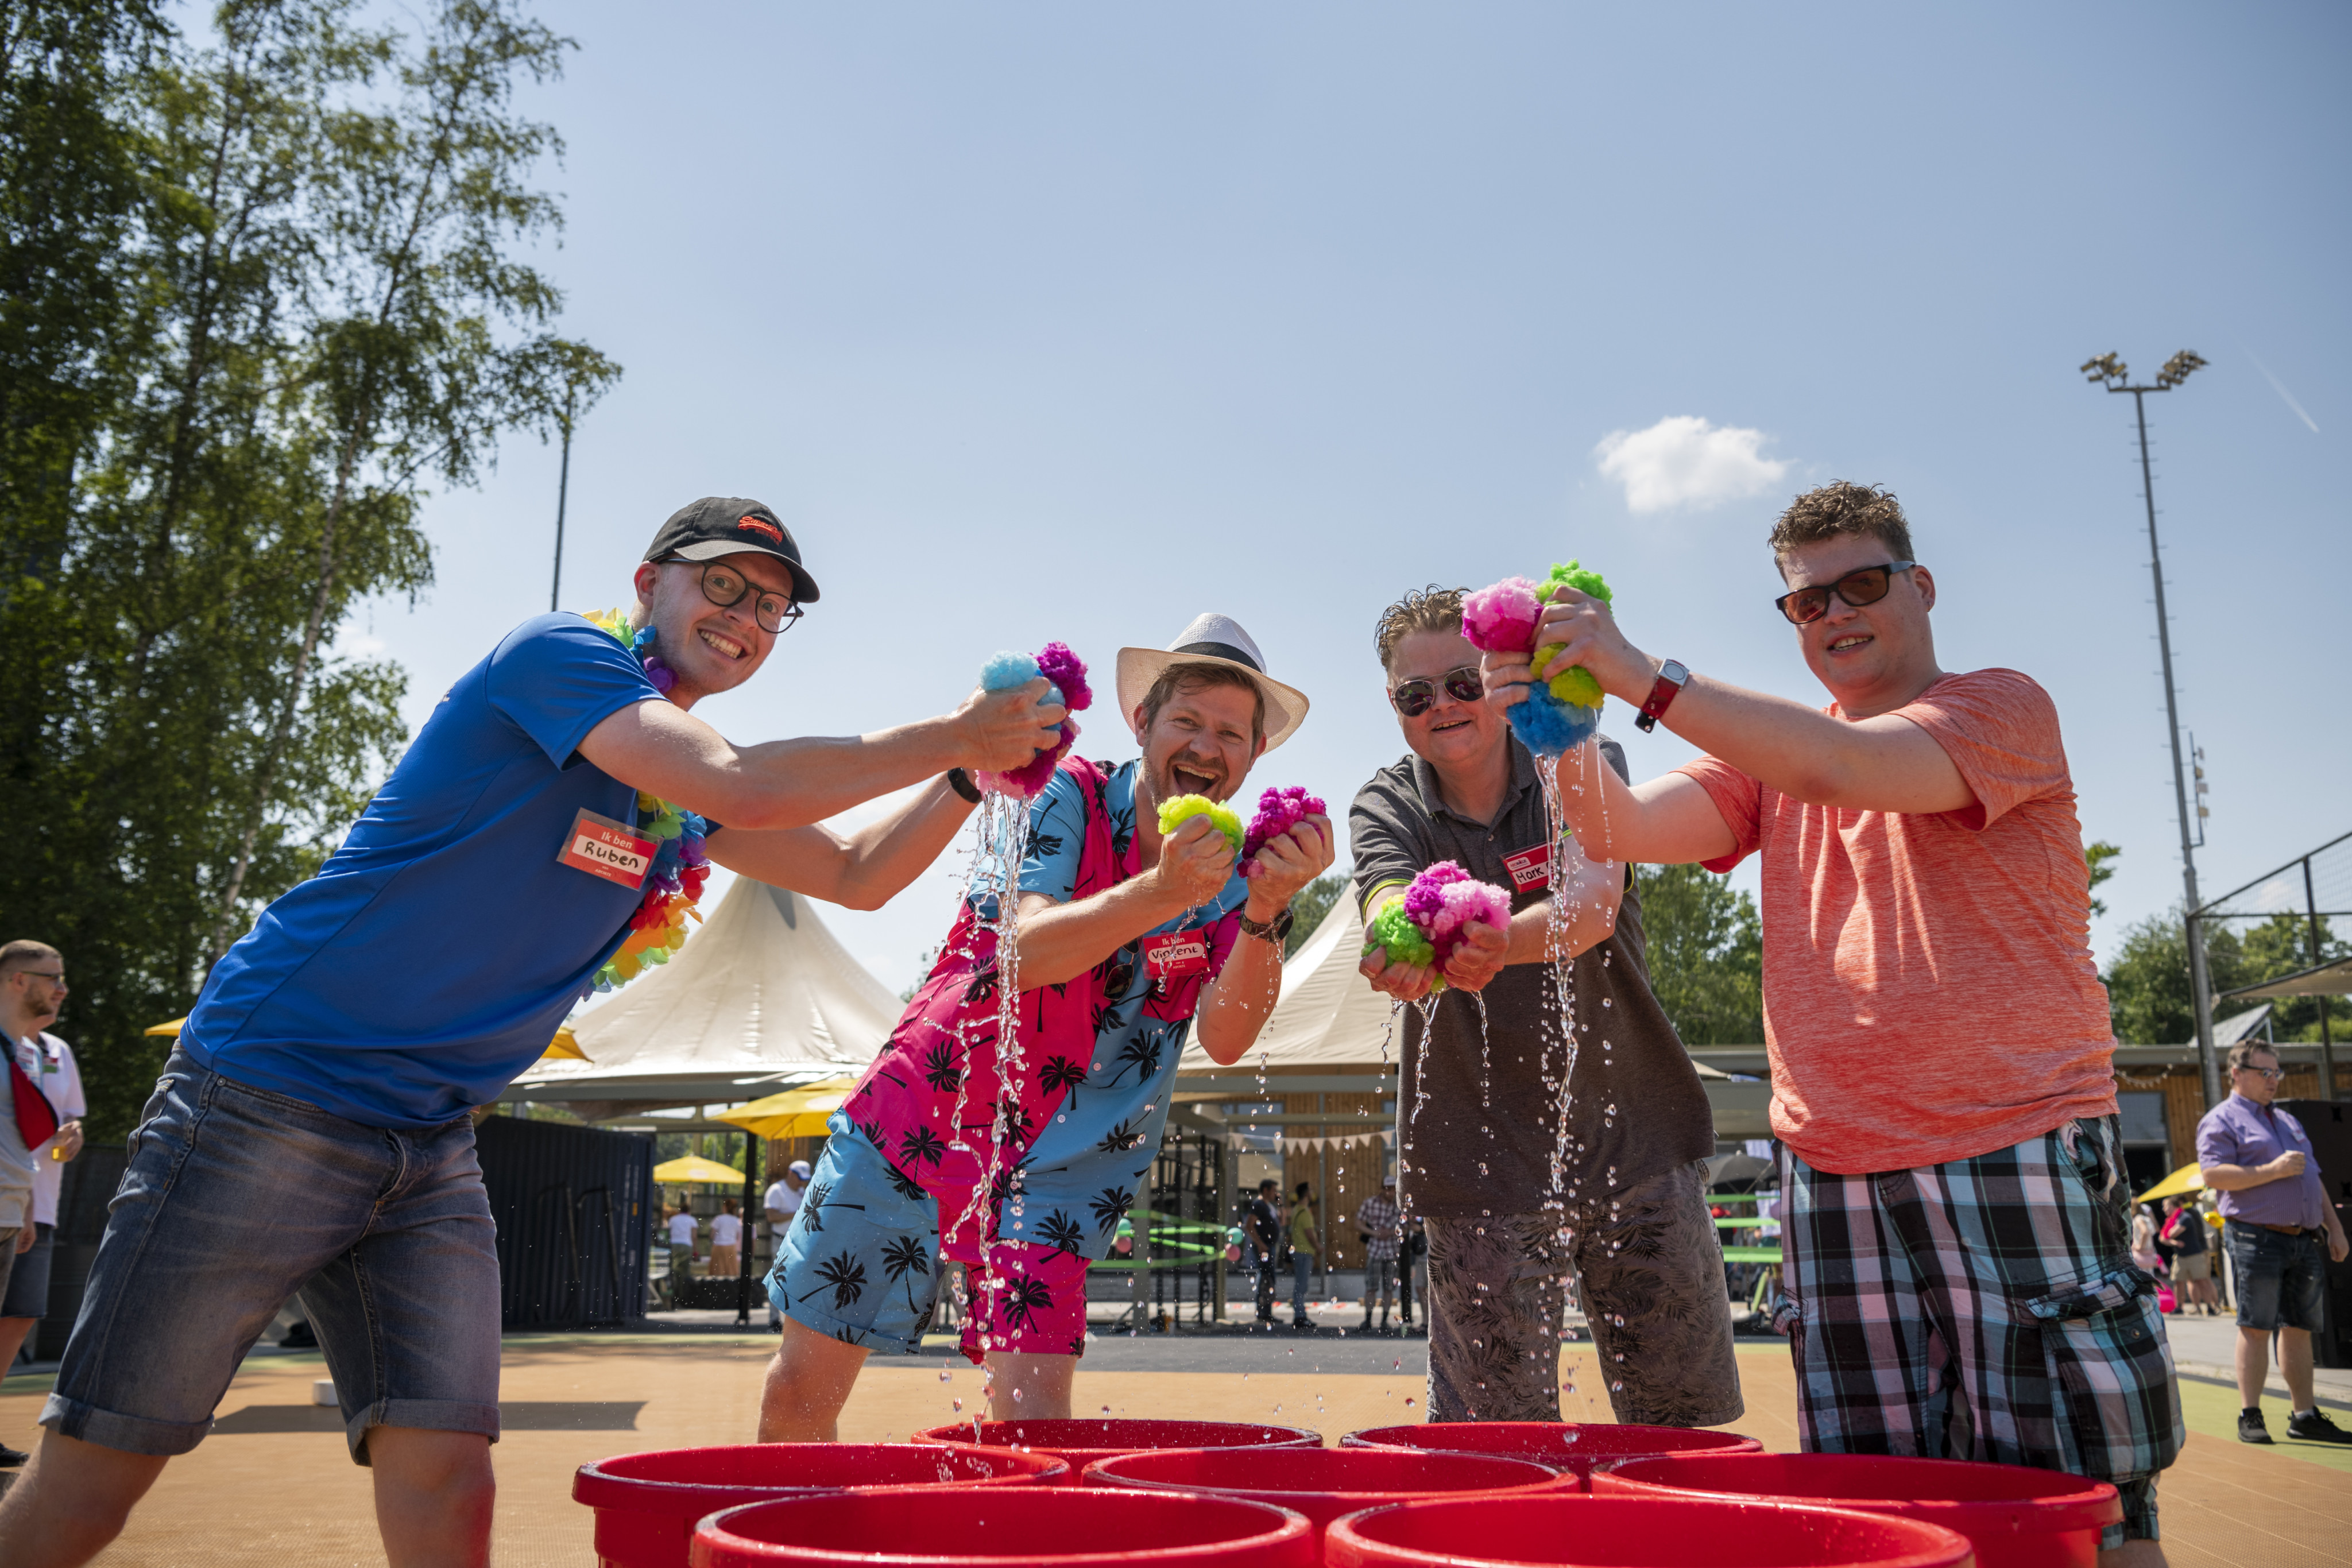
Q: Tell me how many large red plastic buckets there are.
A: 7